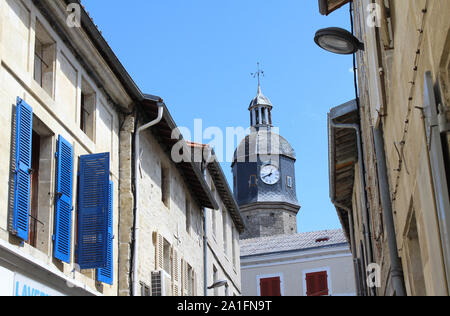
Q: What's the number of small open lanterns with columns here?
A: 1